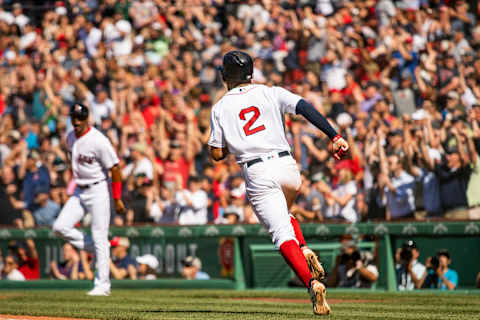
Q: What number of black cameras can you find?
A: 3